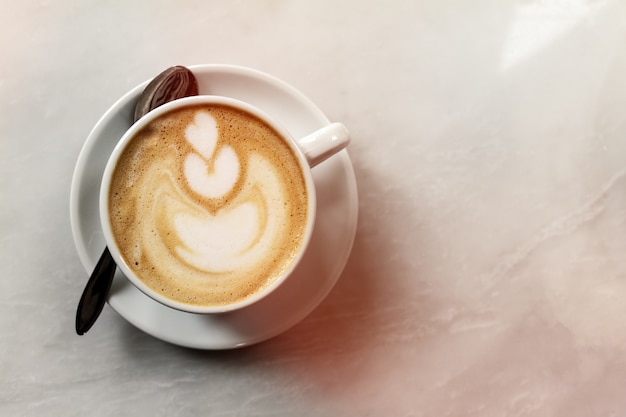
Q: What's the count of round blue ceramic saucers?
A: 0